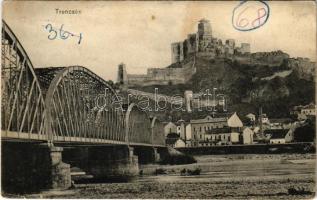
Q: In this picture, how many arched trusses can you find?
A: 4